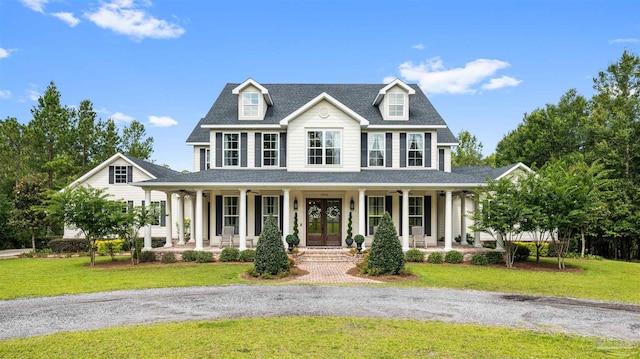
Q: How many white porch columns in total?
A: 13